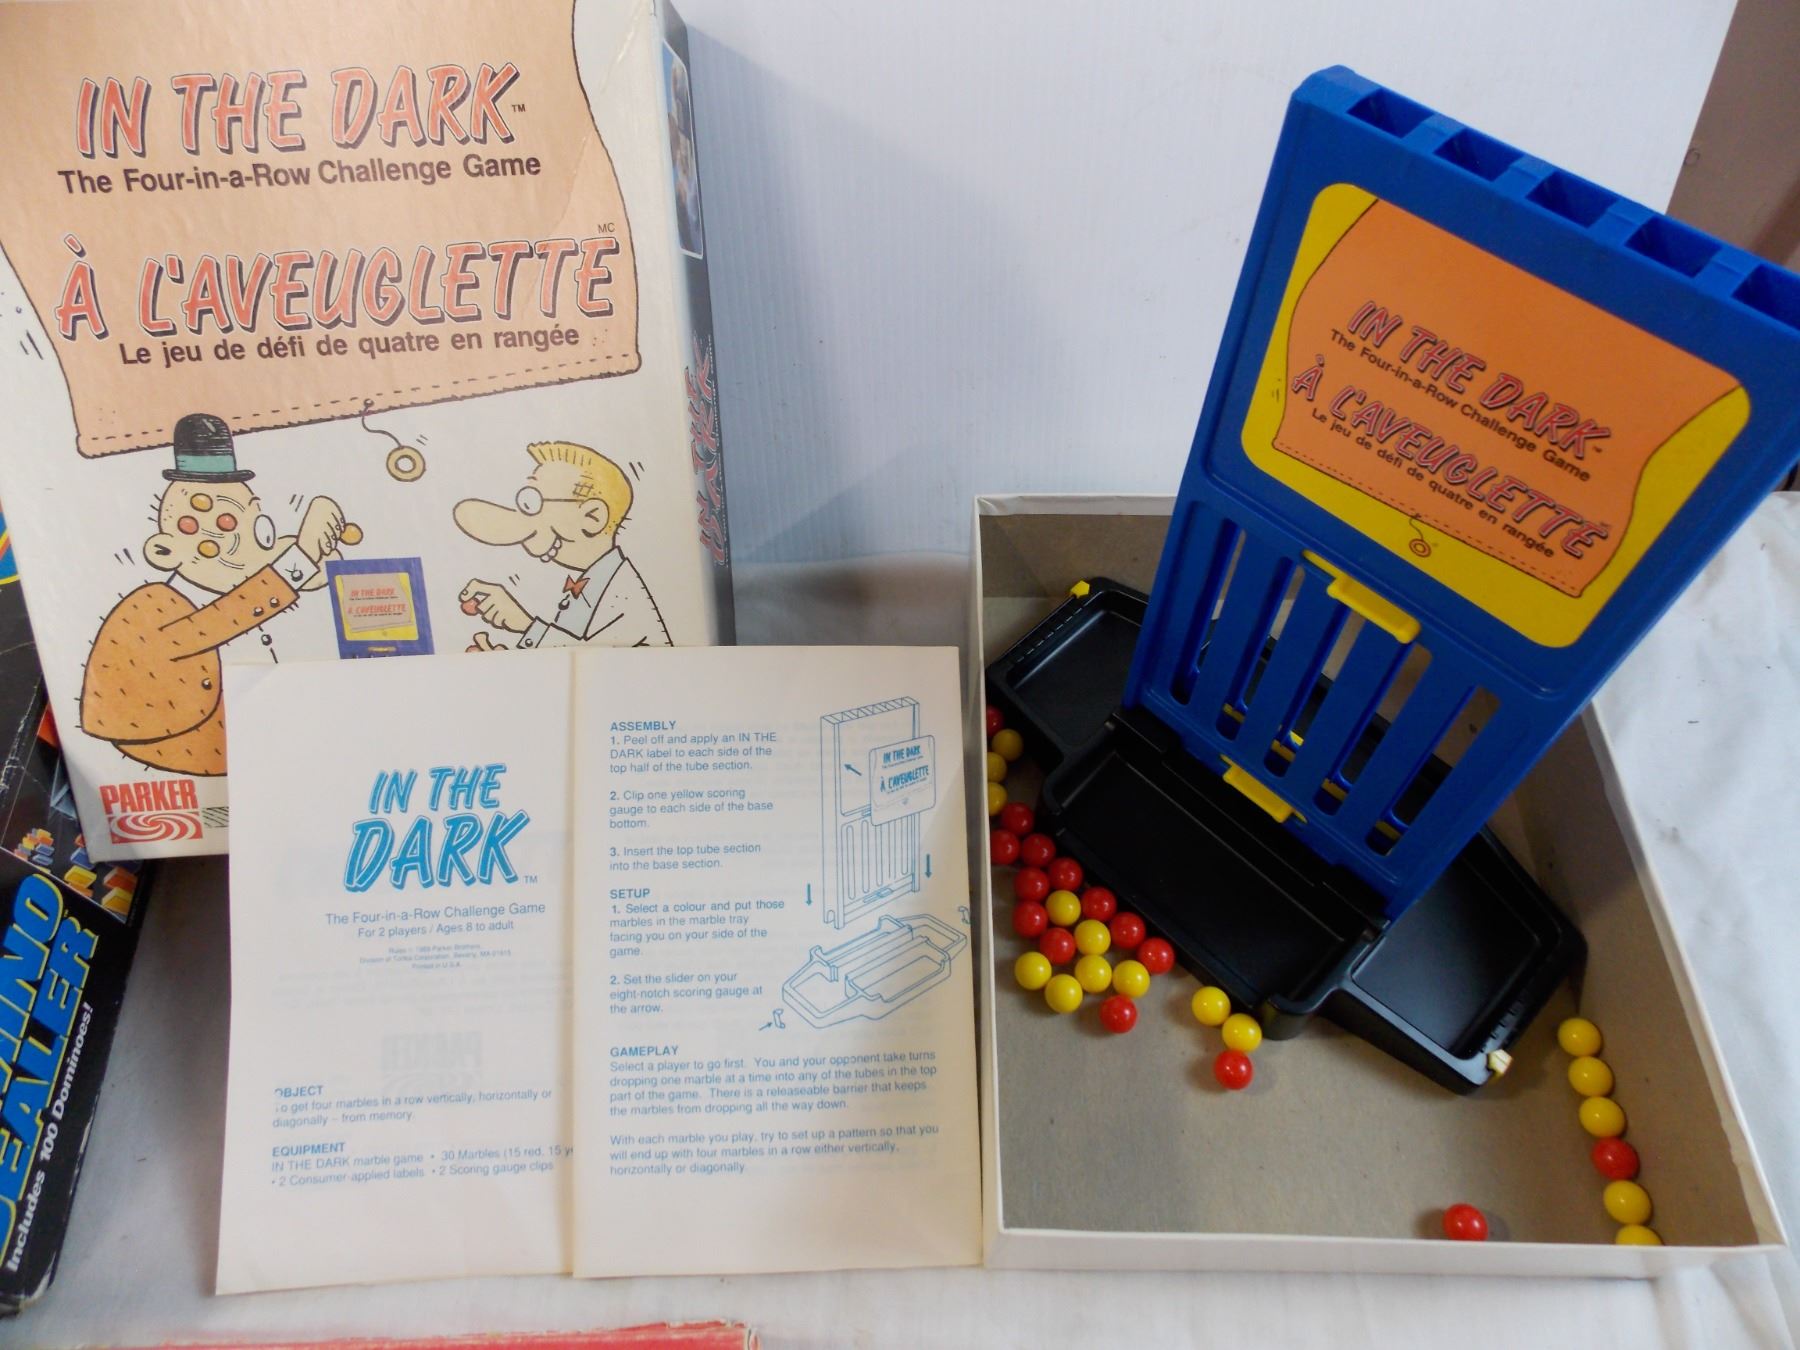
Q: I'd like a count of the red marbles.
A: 15